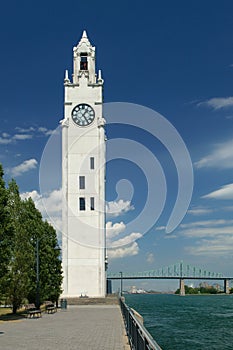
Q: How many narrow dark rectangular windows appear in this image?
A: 4